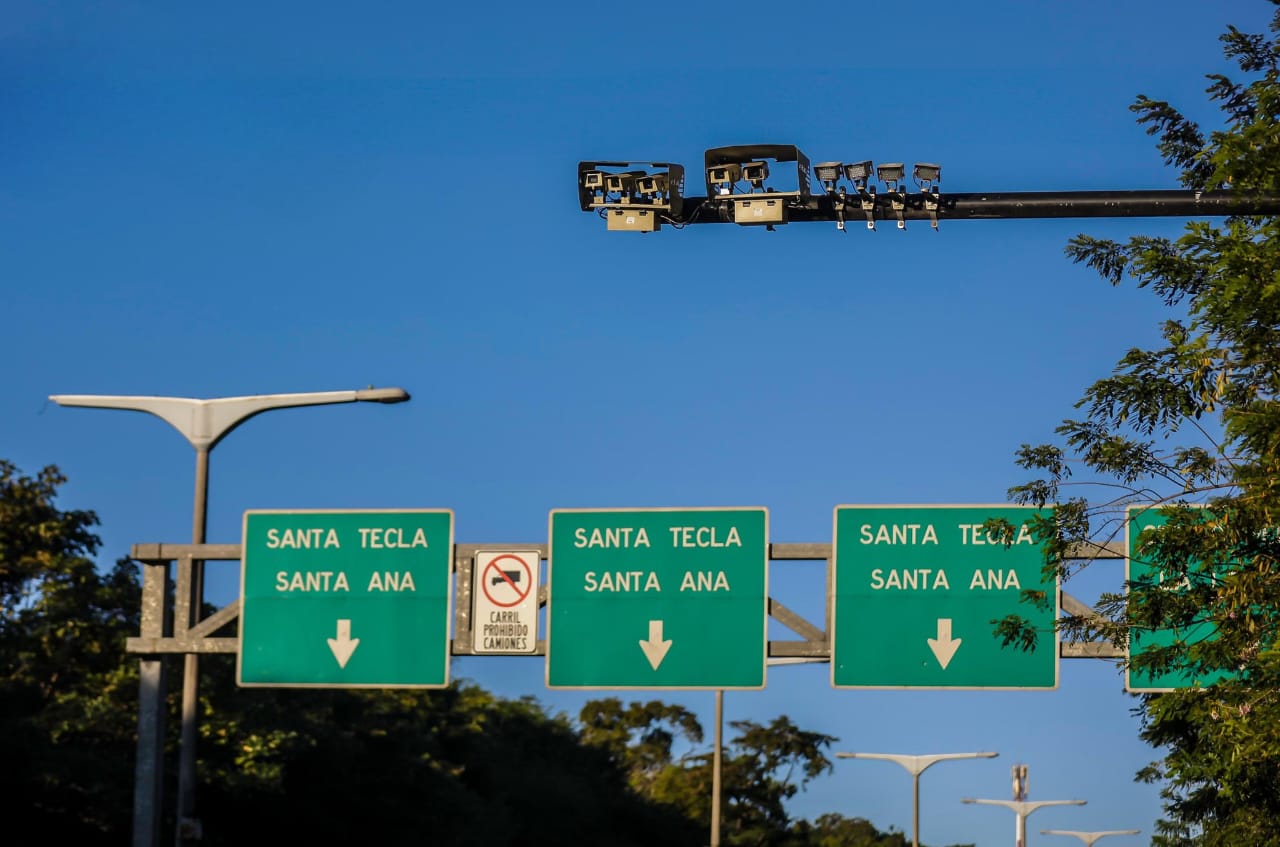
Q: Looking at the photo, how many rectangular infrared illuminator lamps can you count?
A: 4